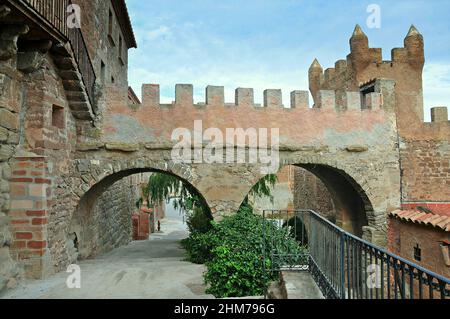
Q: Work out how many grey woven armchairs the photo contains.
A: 0